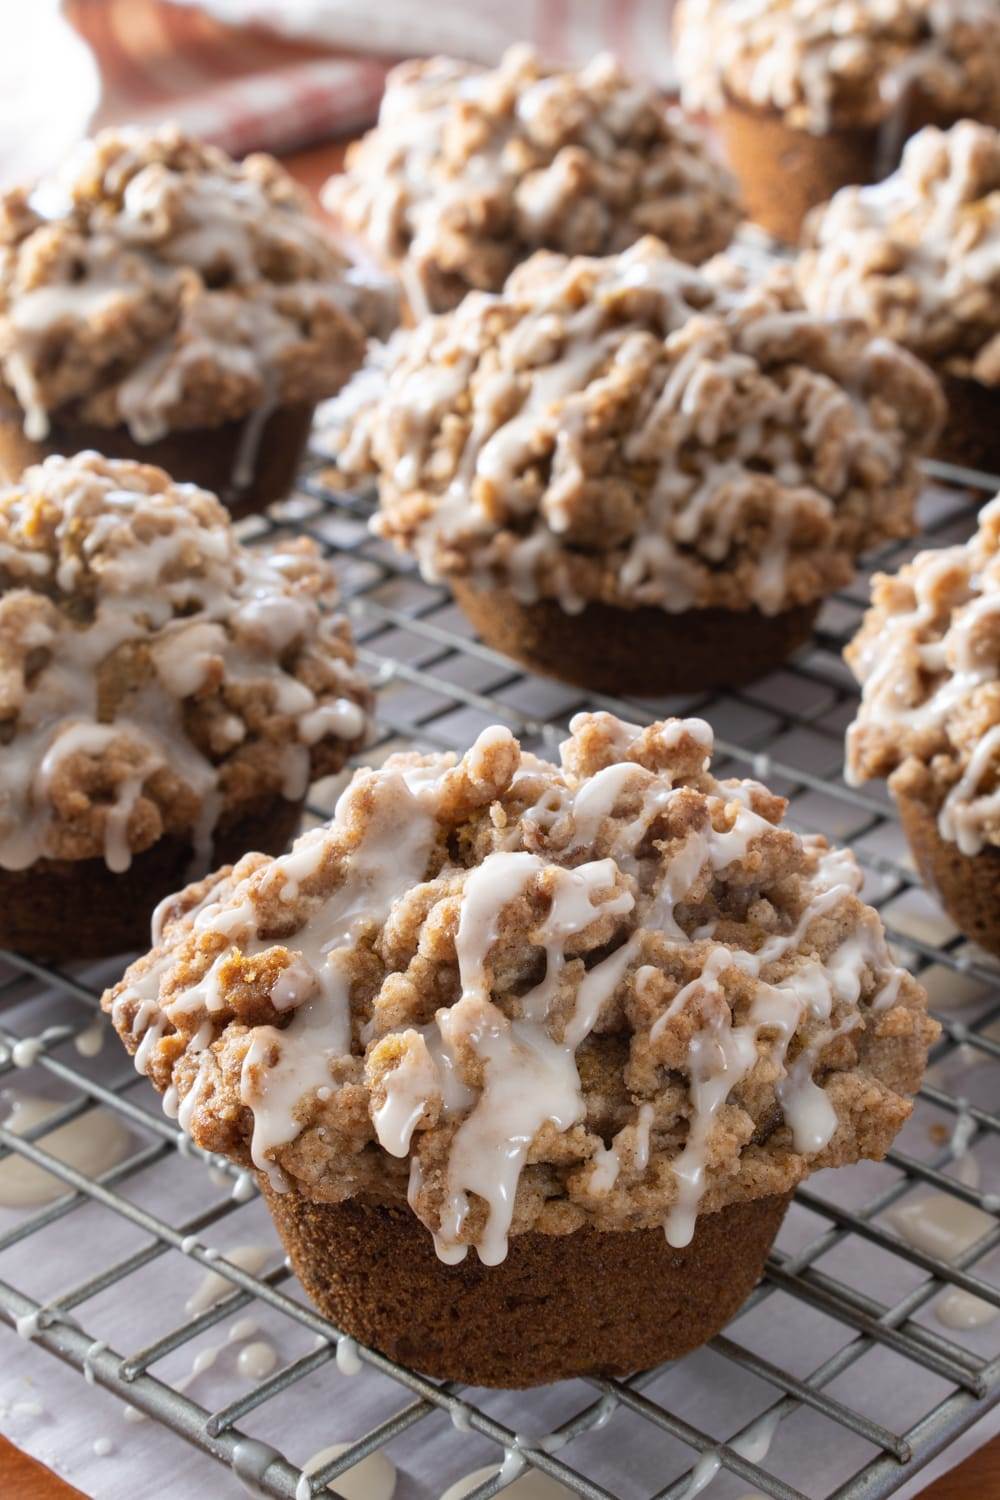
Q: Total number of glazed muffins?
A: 8